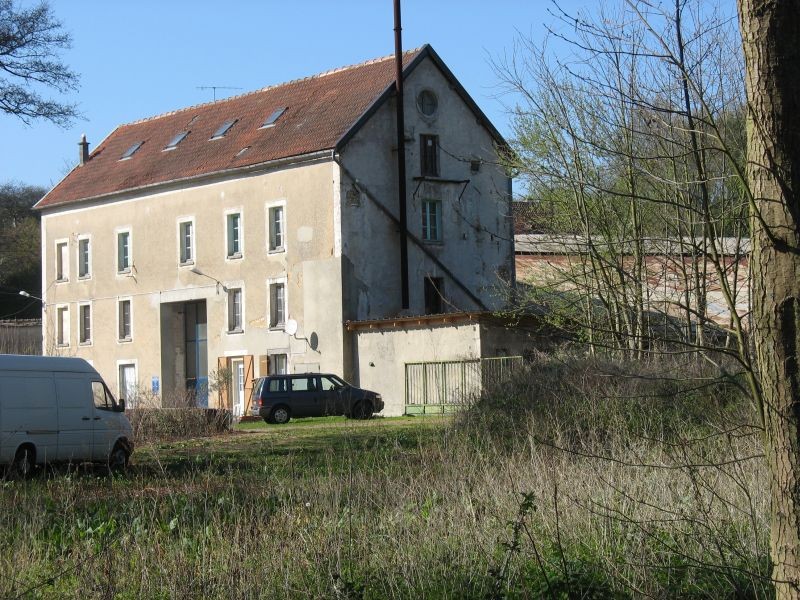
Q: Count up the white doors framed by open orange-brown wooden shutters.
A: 1